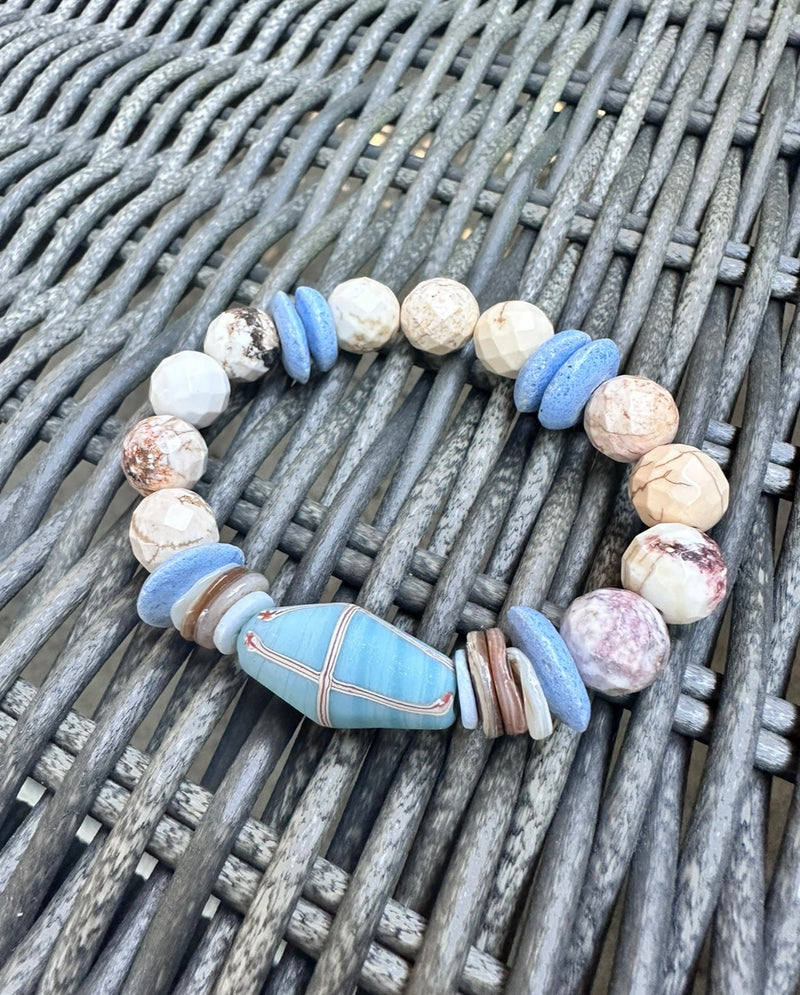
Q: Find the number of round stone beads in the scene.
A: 11